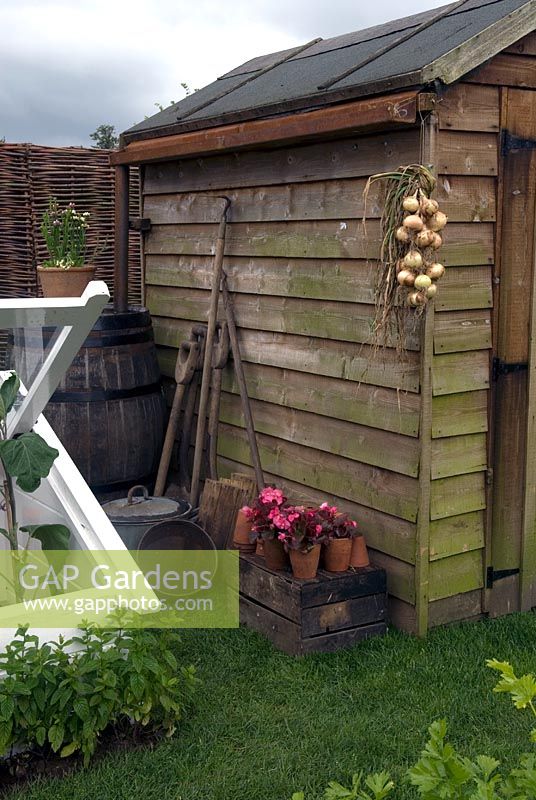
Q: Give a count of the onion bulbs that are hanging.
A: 14